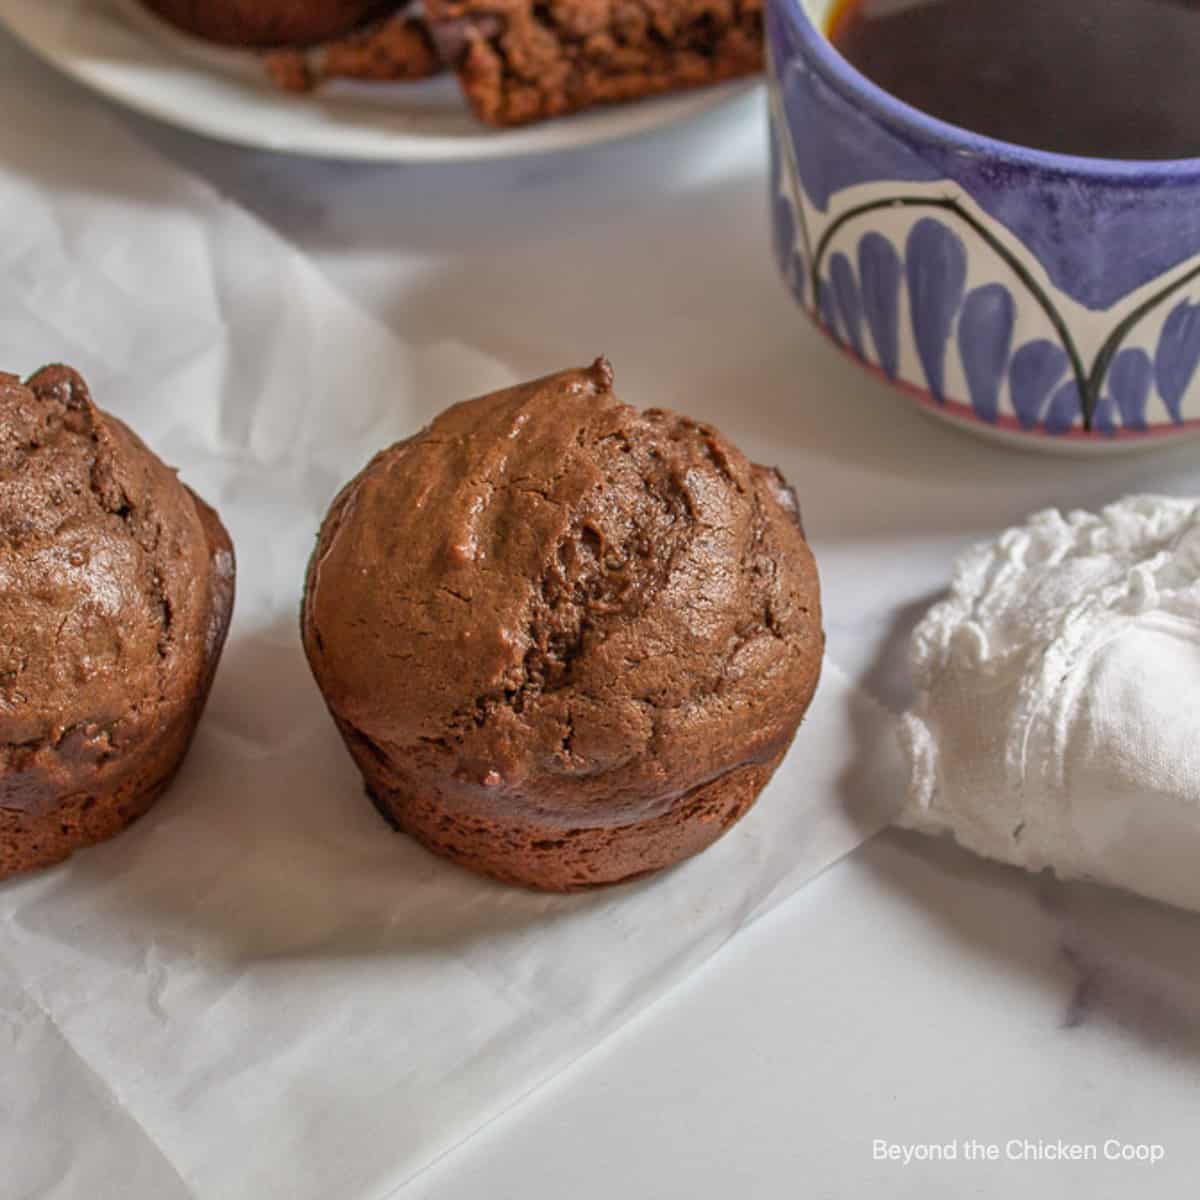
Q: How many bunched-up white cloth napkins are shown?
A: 1